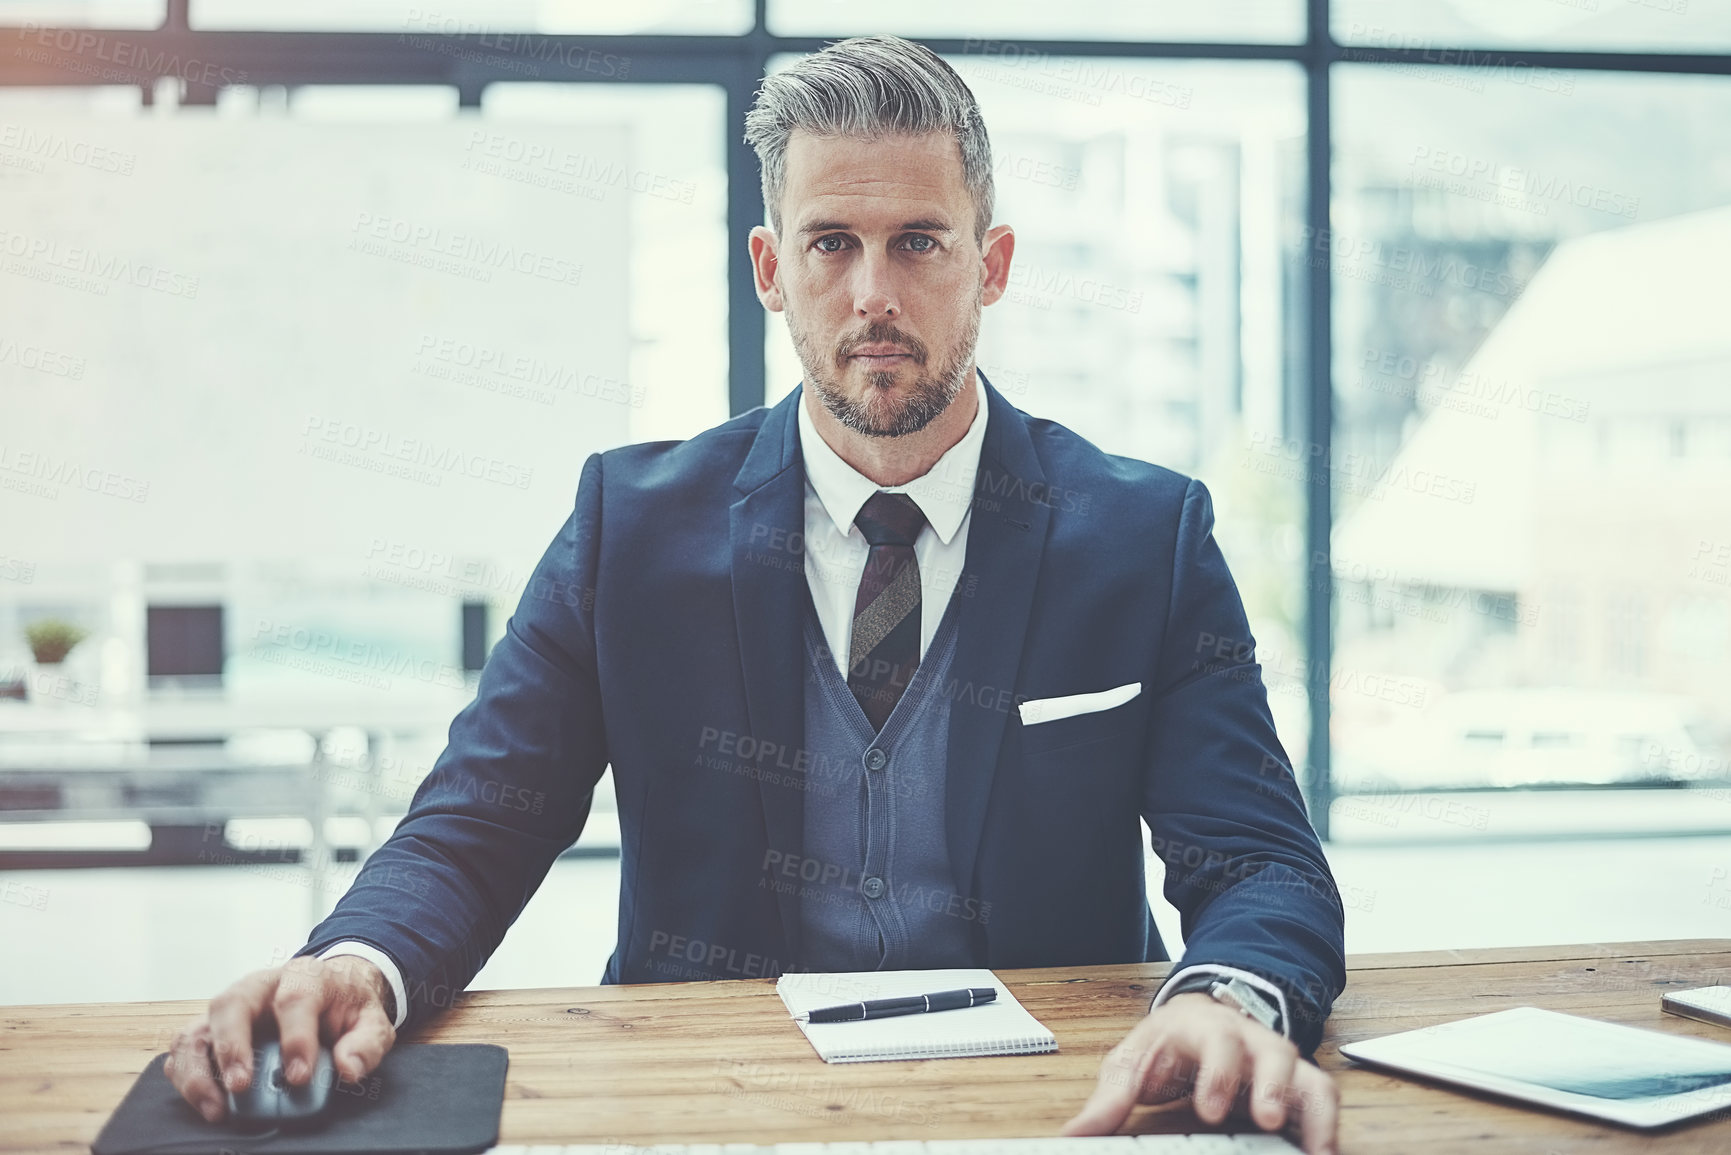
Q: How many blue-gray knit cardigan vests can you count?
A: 1